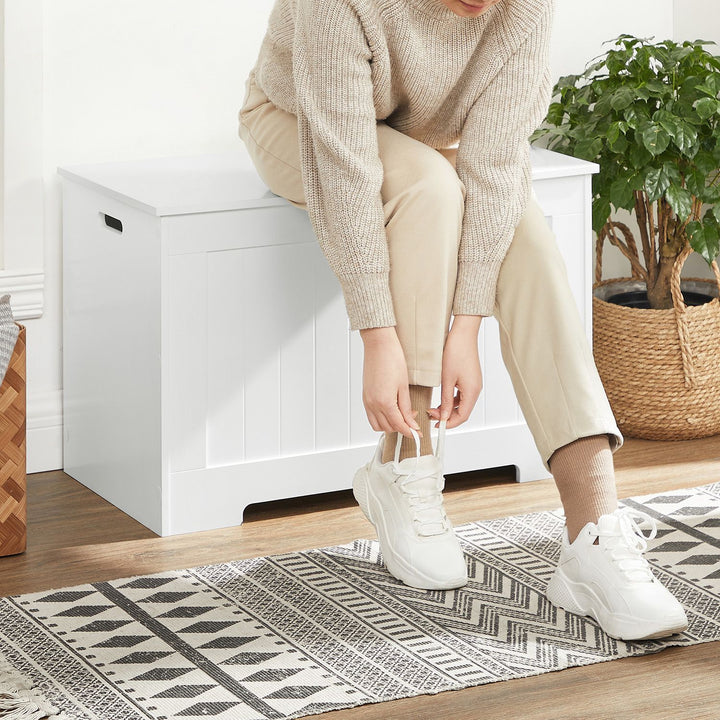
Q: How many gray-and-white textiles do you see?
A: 2